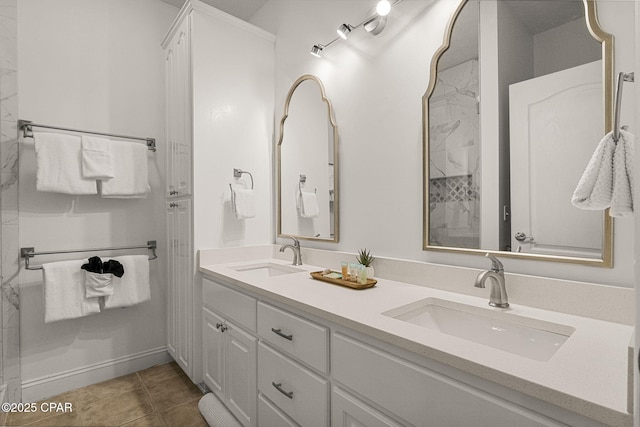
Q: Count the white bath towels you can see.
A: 4